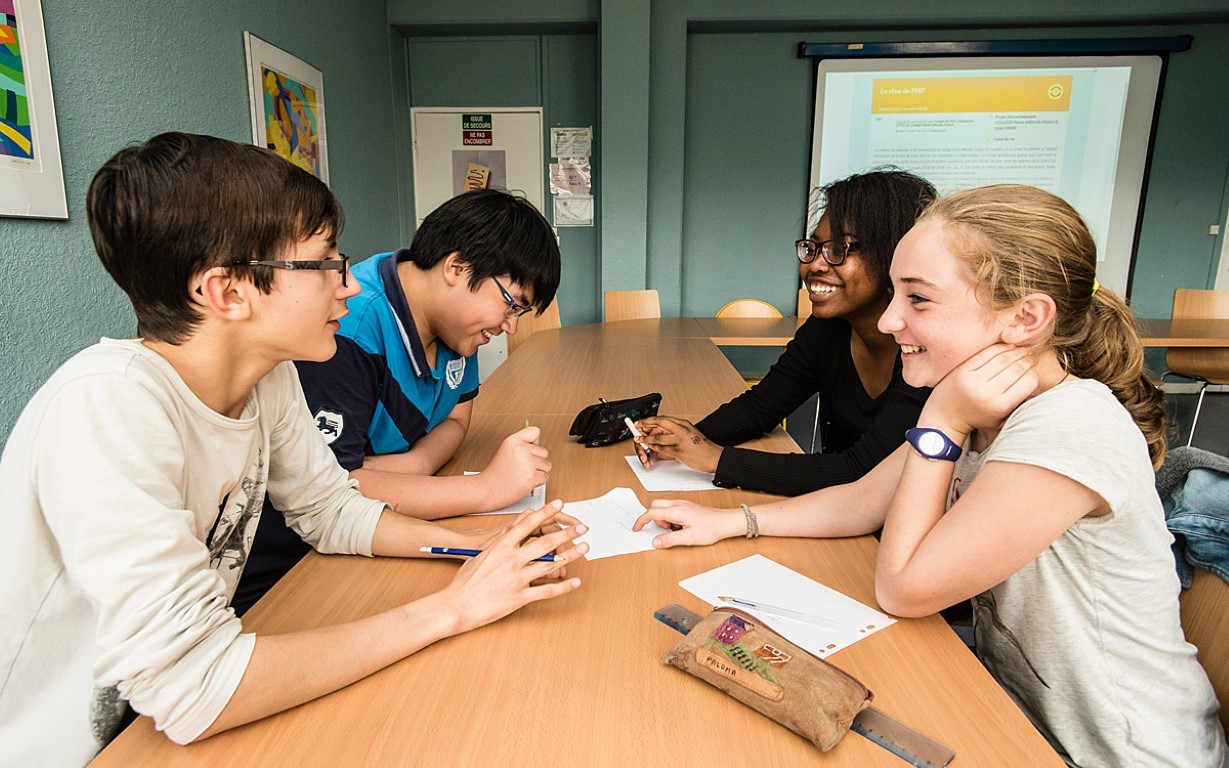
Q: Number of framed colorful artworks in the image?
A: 2